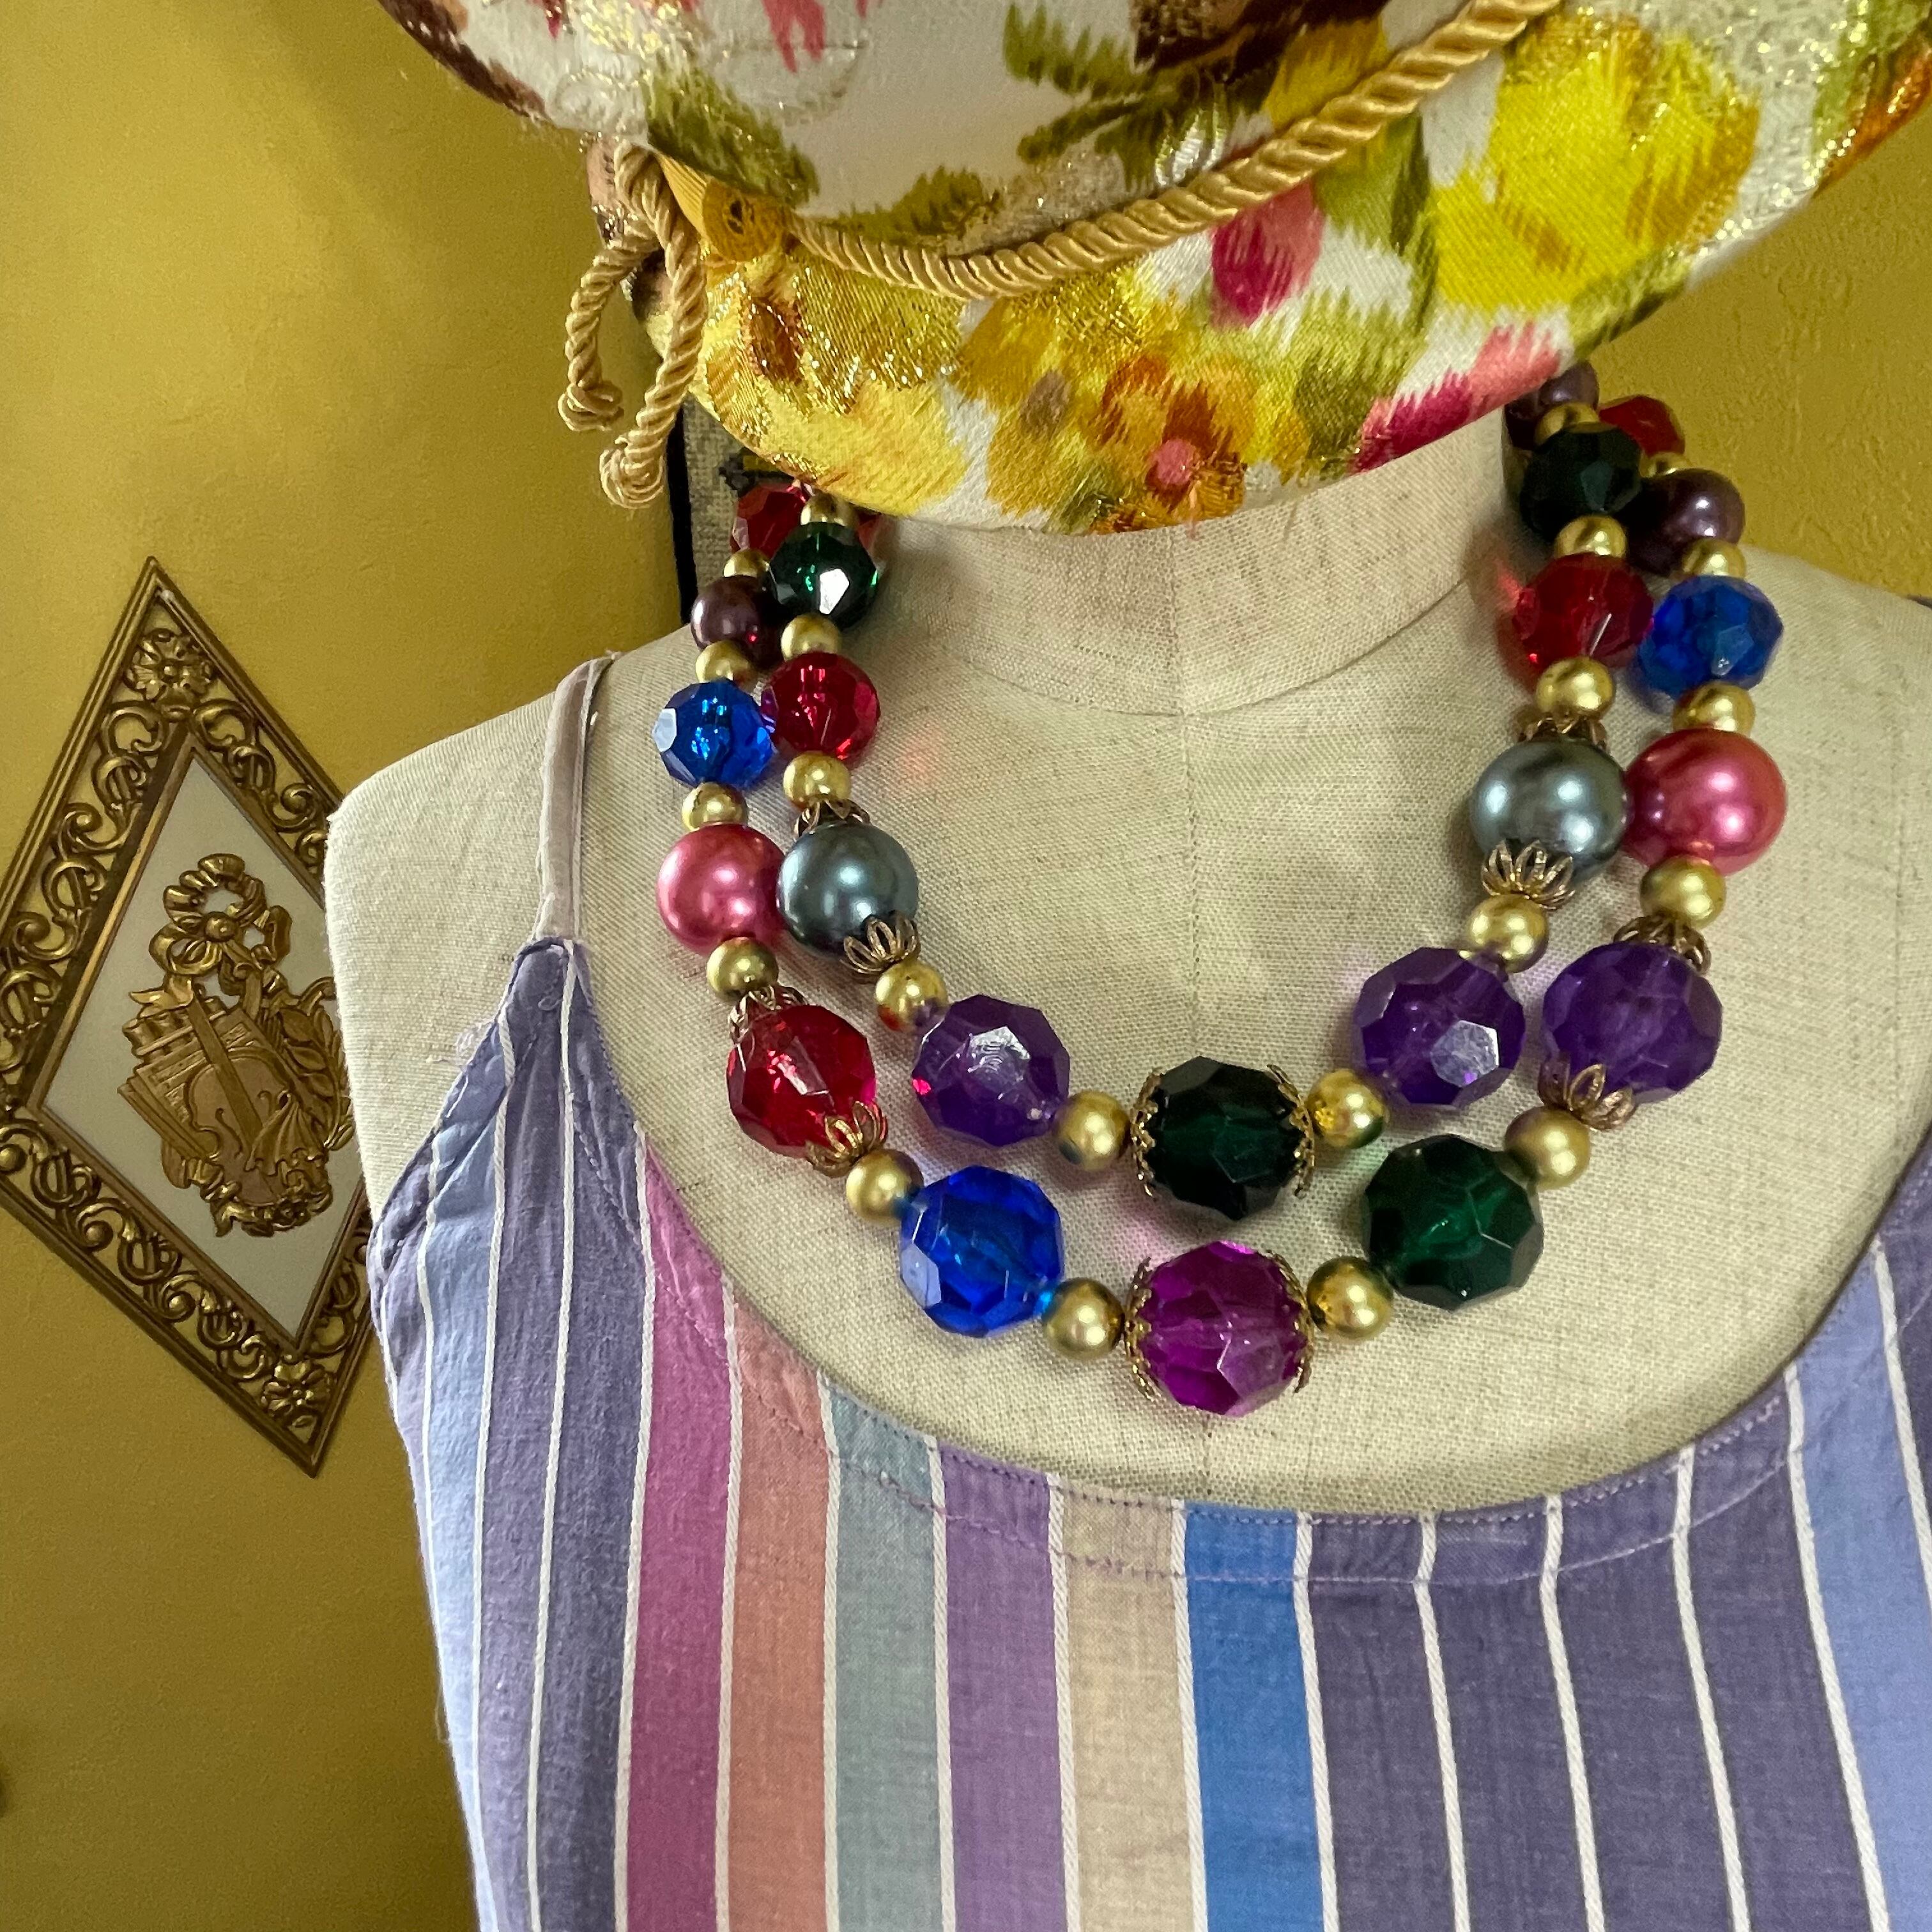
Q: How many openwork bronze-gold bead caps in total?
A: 12